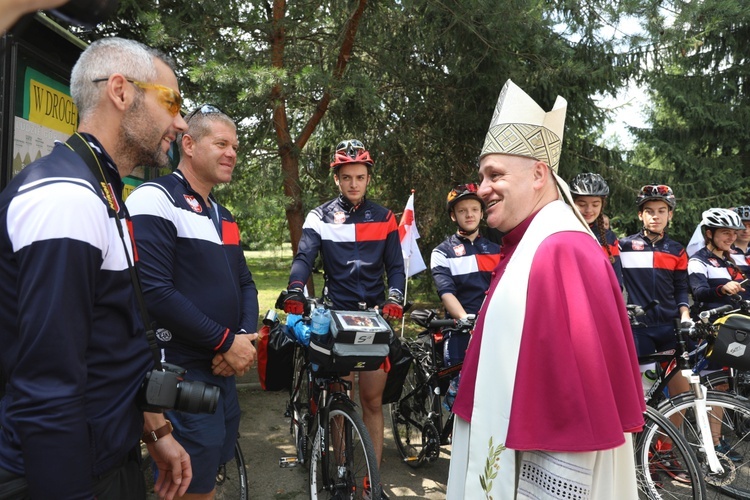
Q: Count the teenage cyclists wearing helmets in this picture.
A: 6